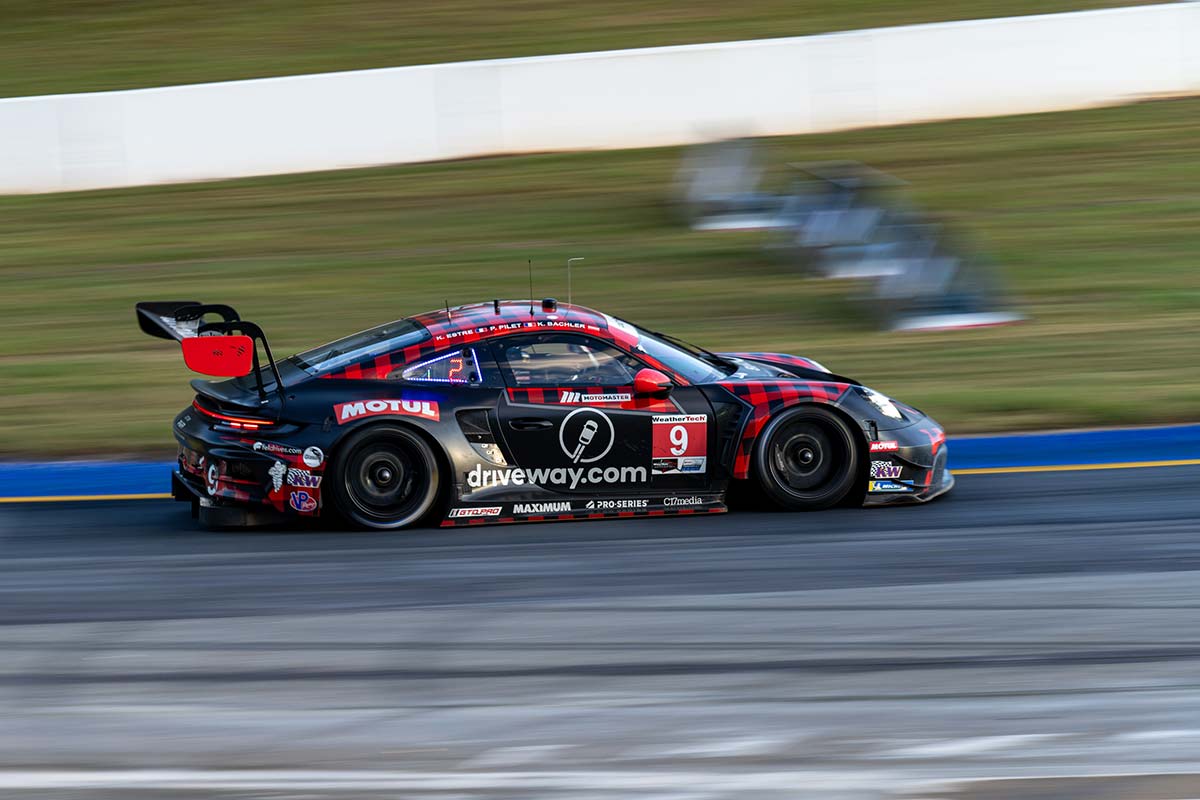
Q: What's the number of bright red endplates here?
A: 1